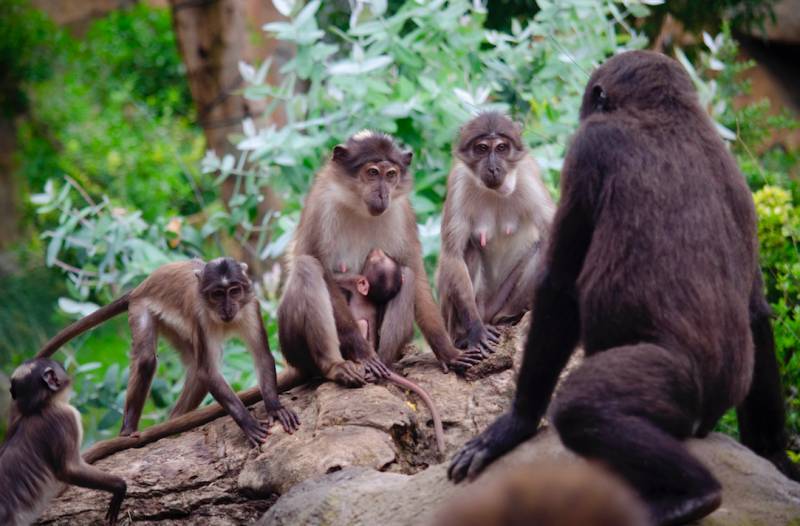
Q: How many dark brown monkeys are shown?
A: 1